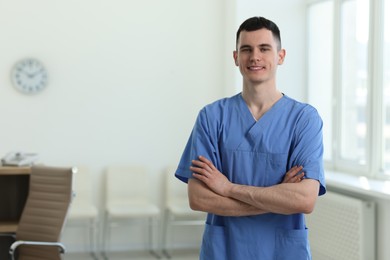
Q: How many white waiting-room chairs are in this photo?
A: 3